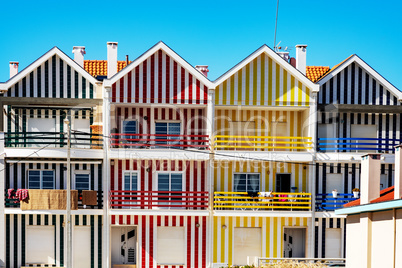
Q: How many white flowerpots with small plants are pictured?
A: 2